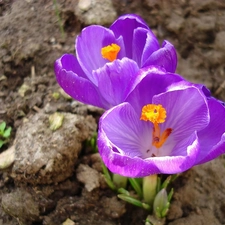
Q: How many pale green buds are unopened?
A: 1